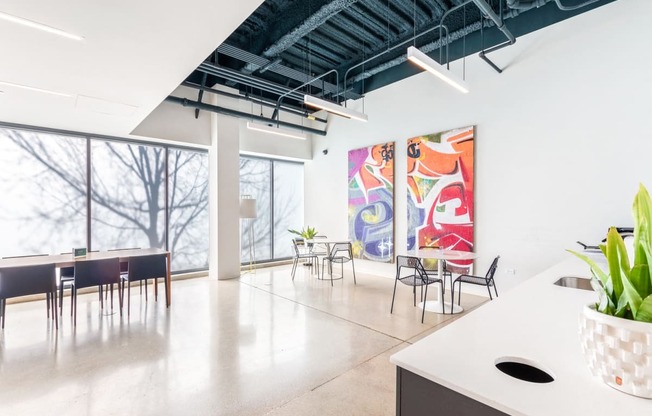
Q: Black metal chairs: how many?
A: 6